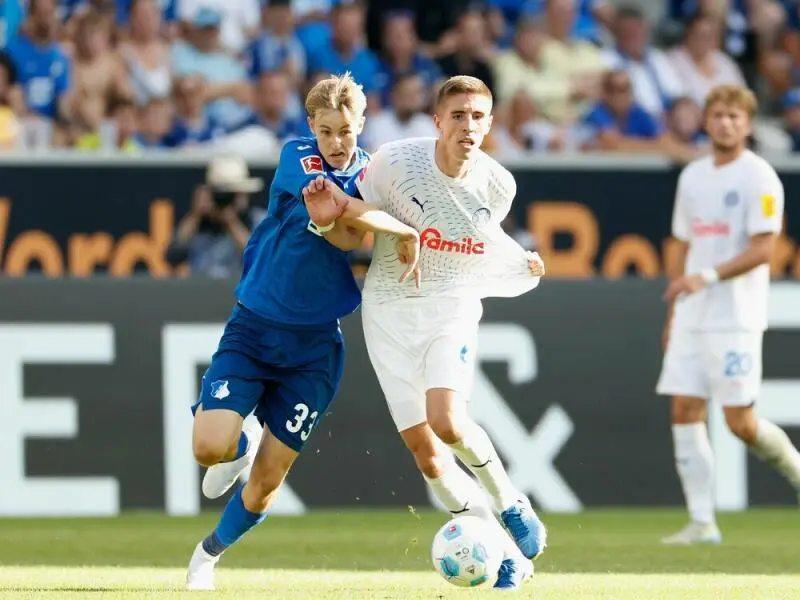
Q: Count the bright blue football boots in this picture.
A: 2